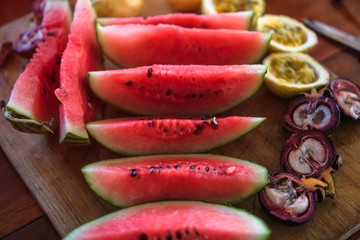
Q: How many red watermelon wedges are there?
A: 8